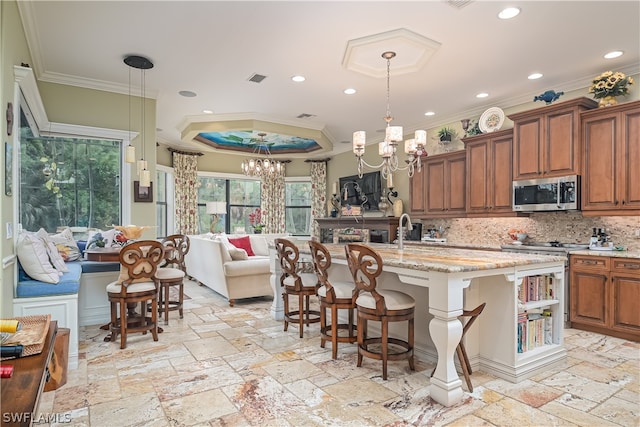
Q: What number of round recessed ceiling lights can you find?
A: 8